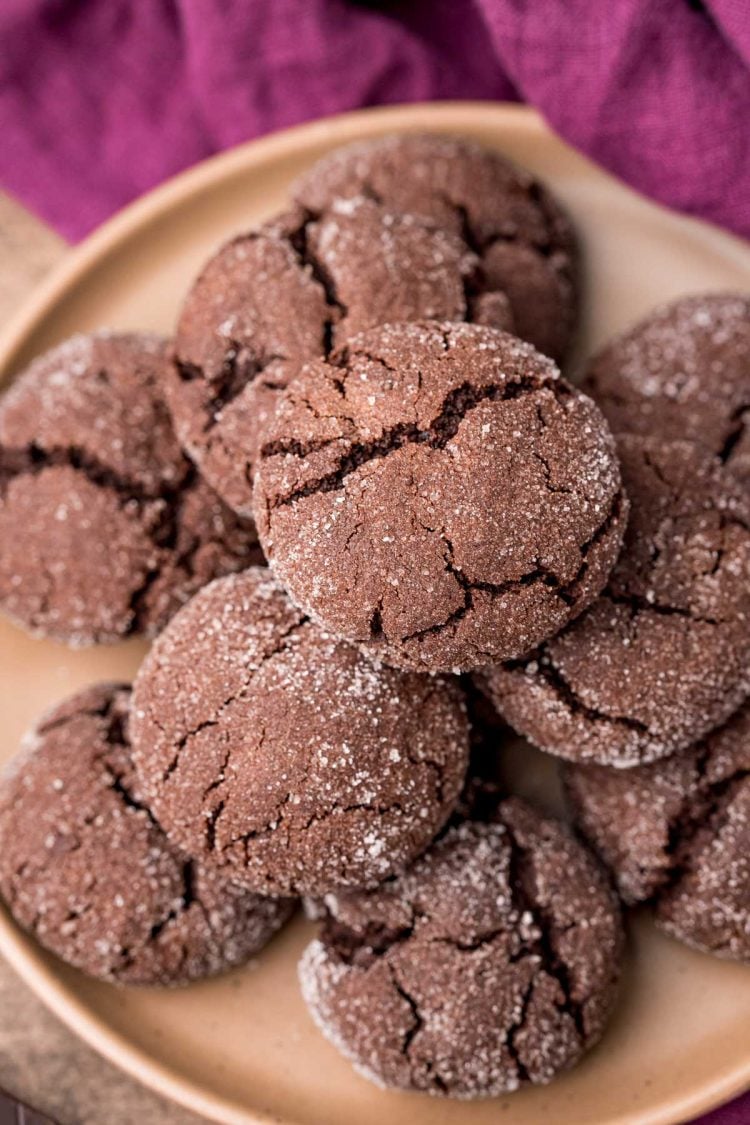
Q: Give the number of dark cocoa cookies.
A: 10